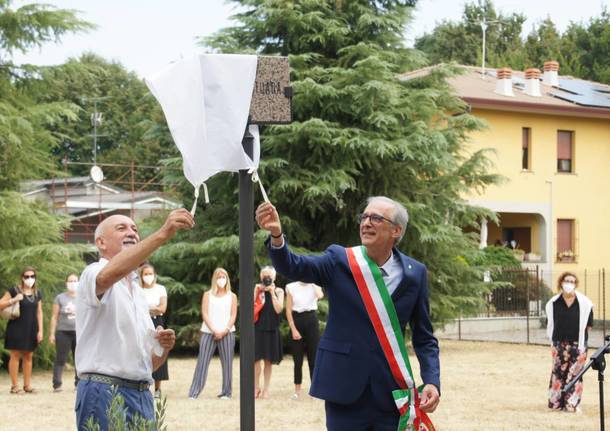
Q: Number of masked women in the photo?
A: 5